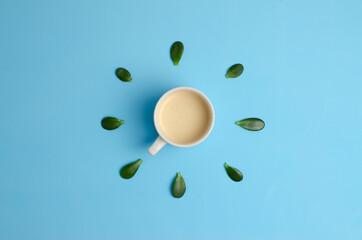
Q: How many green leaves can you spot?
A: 8